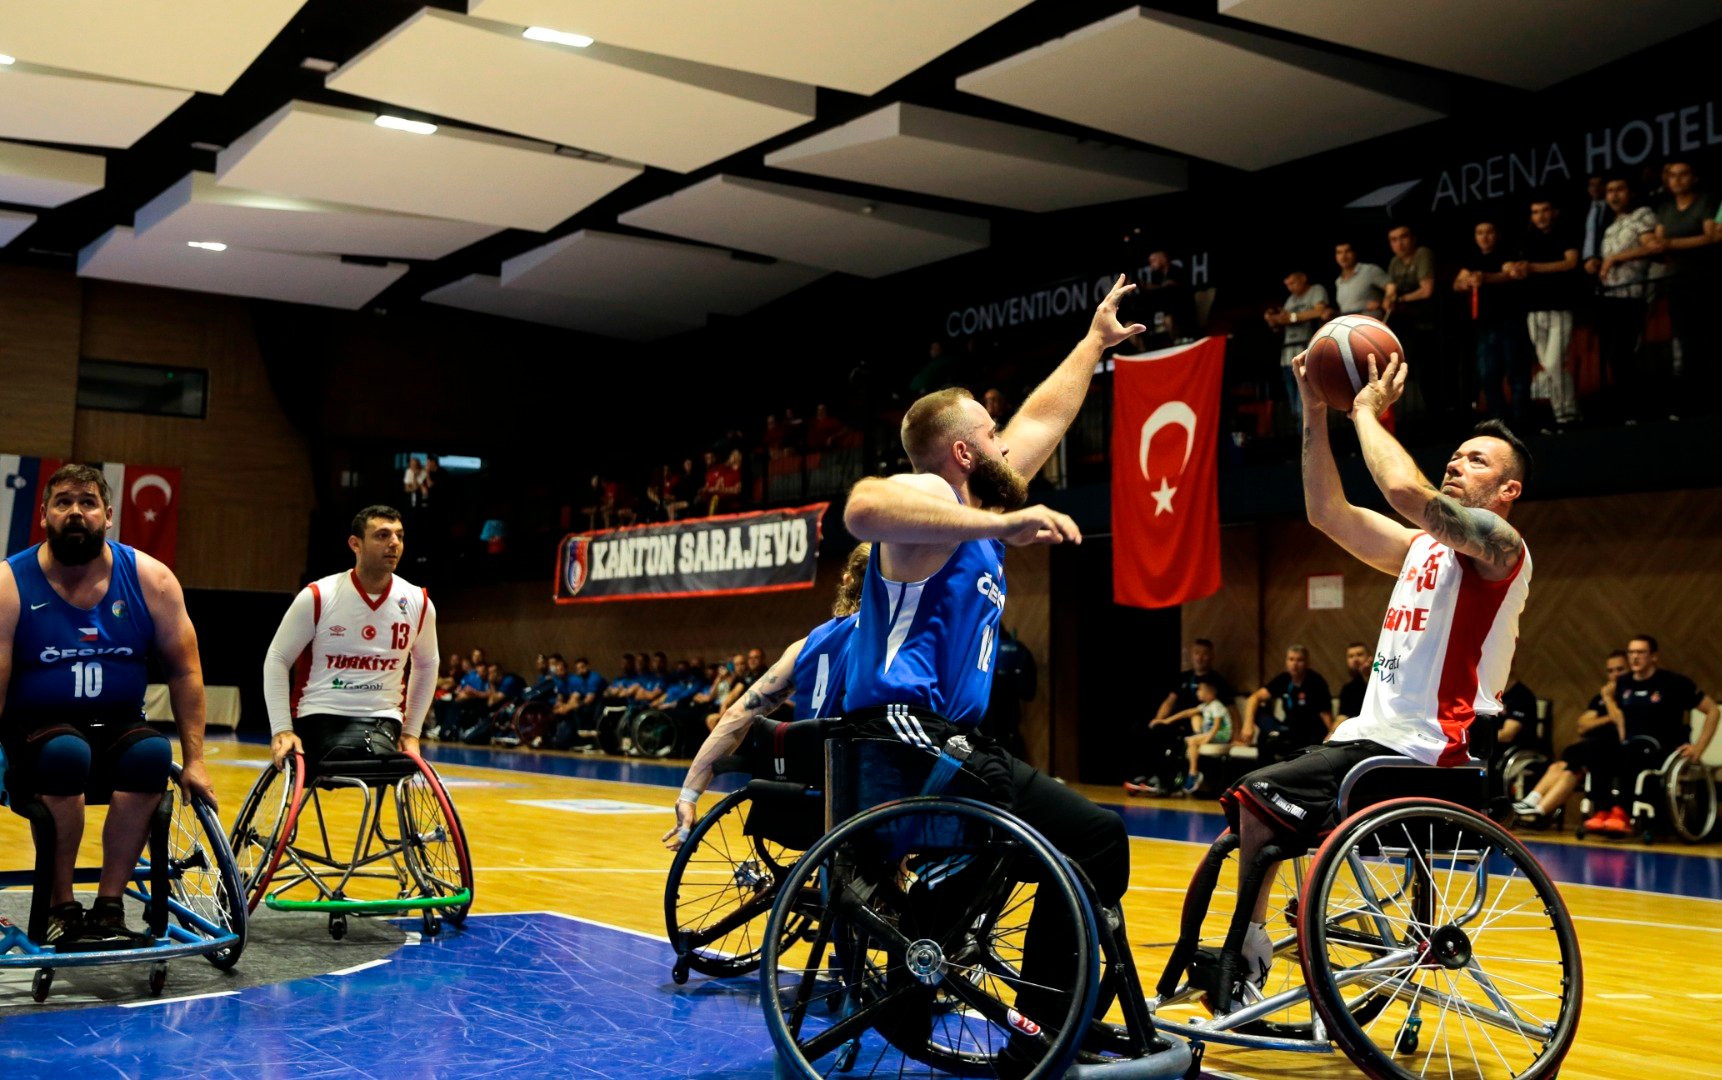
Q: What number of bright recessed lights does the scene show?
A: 4